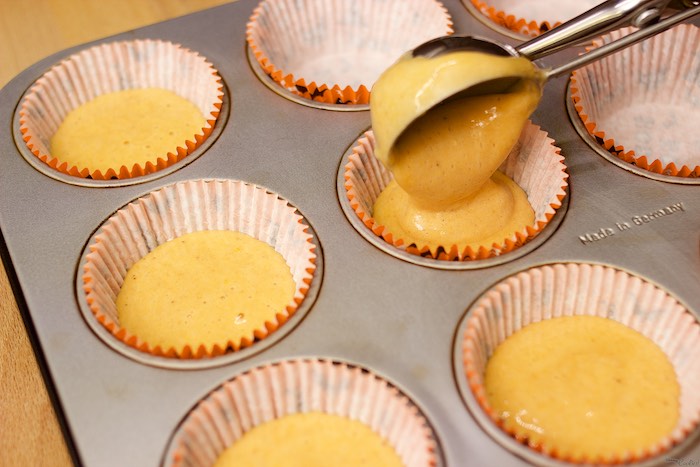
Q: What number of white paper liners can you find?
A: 8